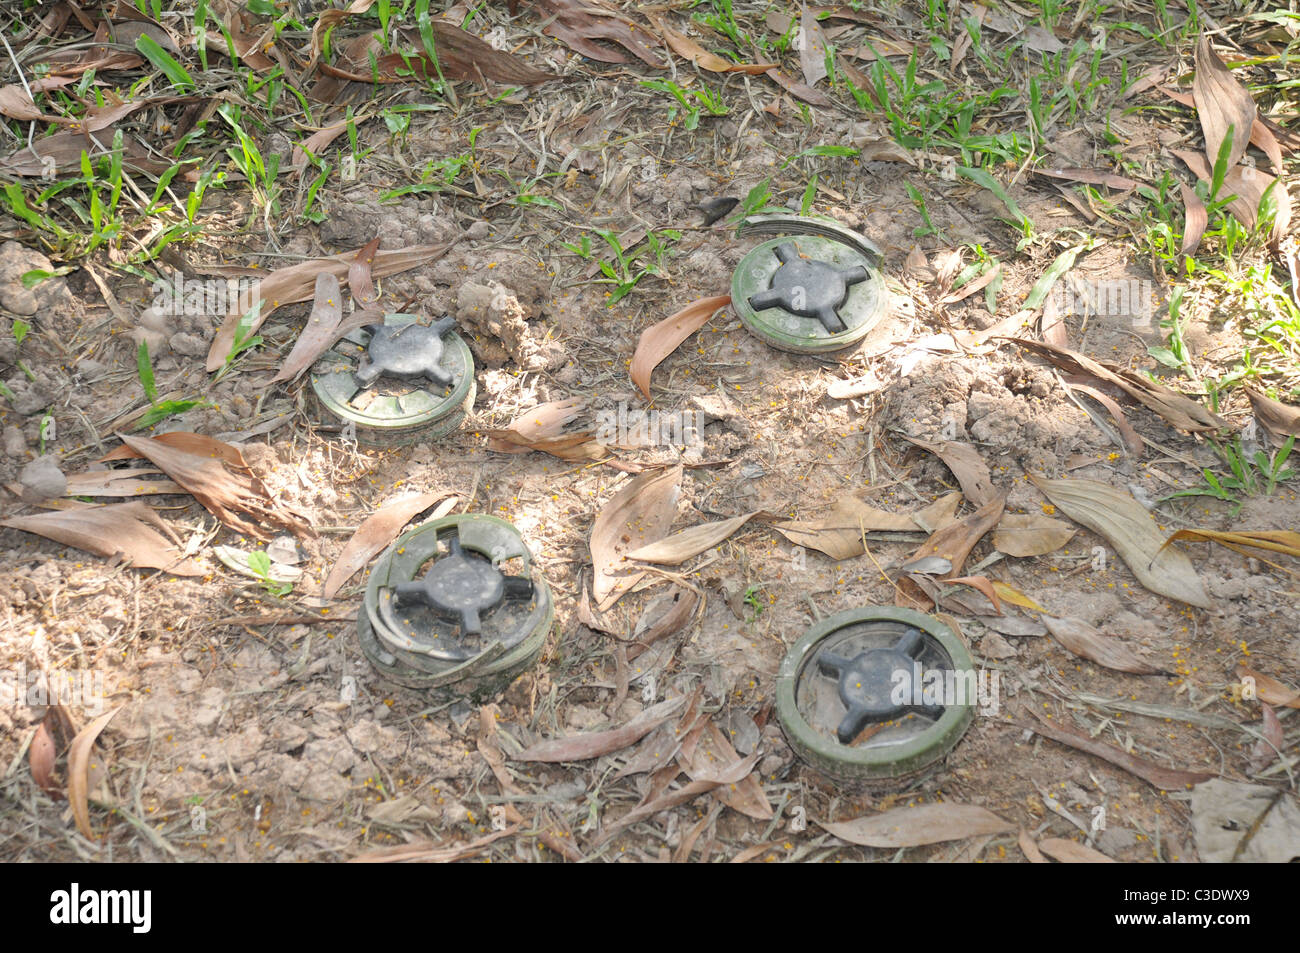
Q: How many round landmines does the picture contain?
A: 4